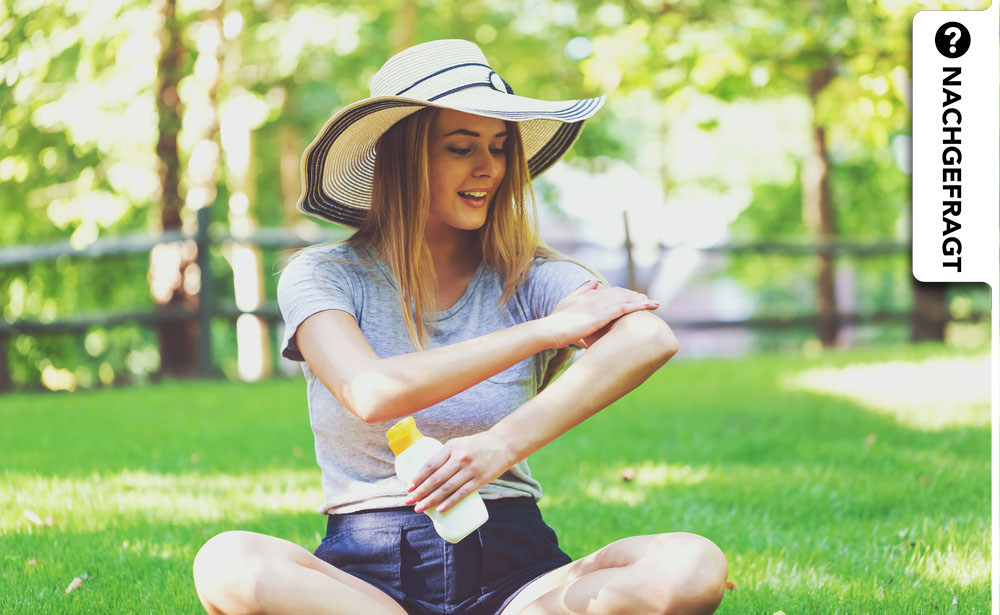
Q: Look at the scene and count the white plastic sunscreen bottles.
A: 1